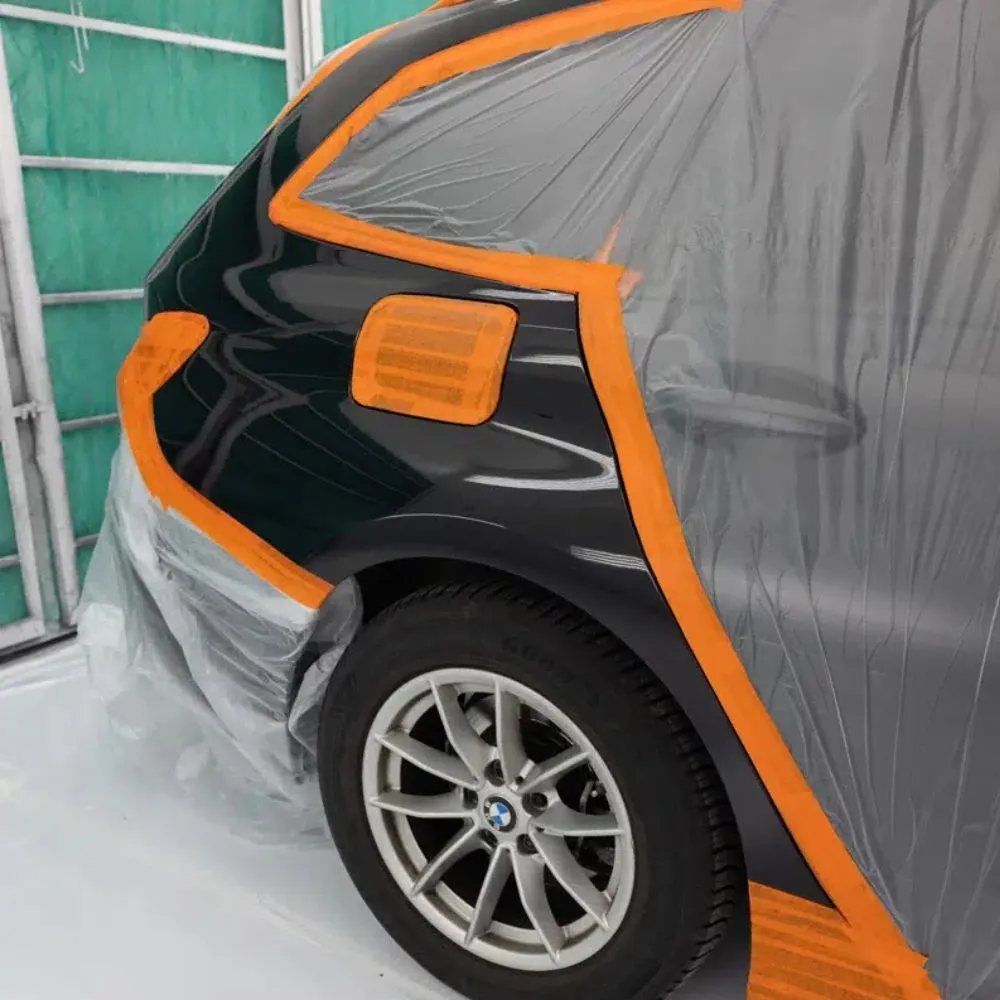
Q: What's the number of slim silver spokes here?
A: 10